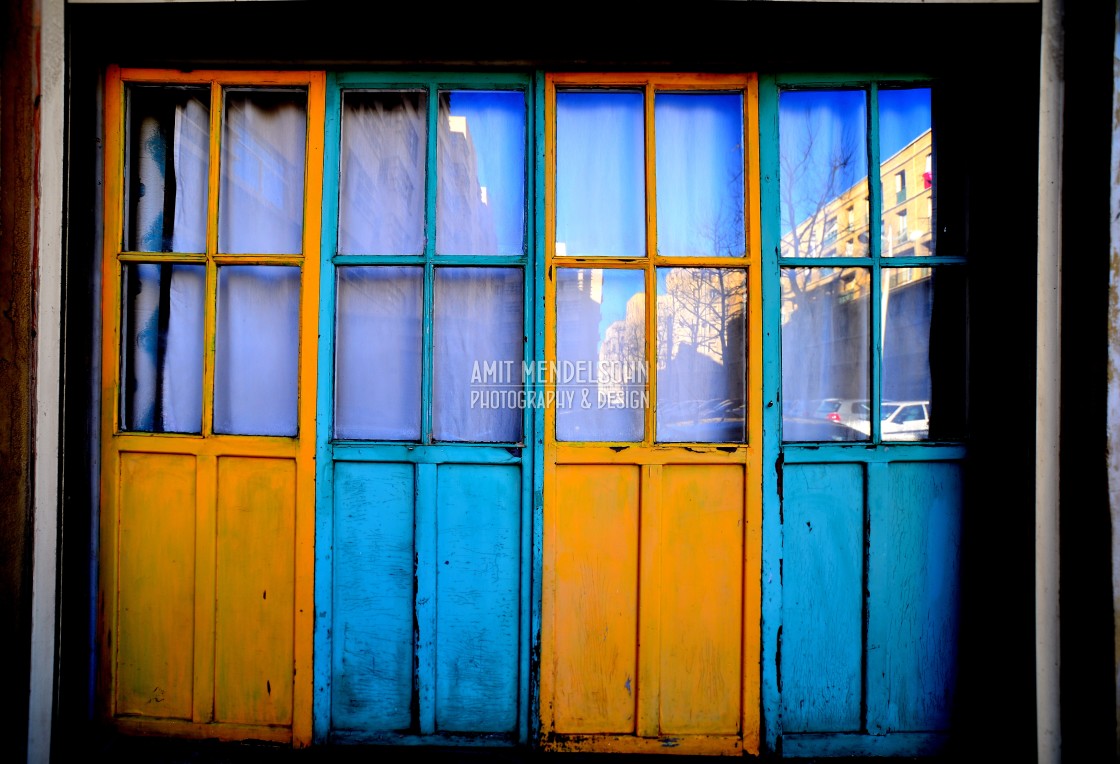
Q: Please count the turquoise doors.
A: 2